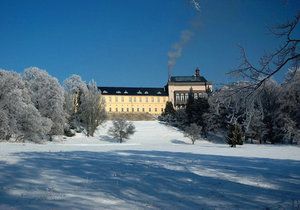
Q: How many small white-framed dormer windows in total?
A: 6